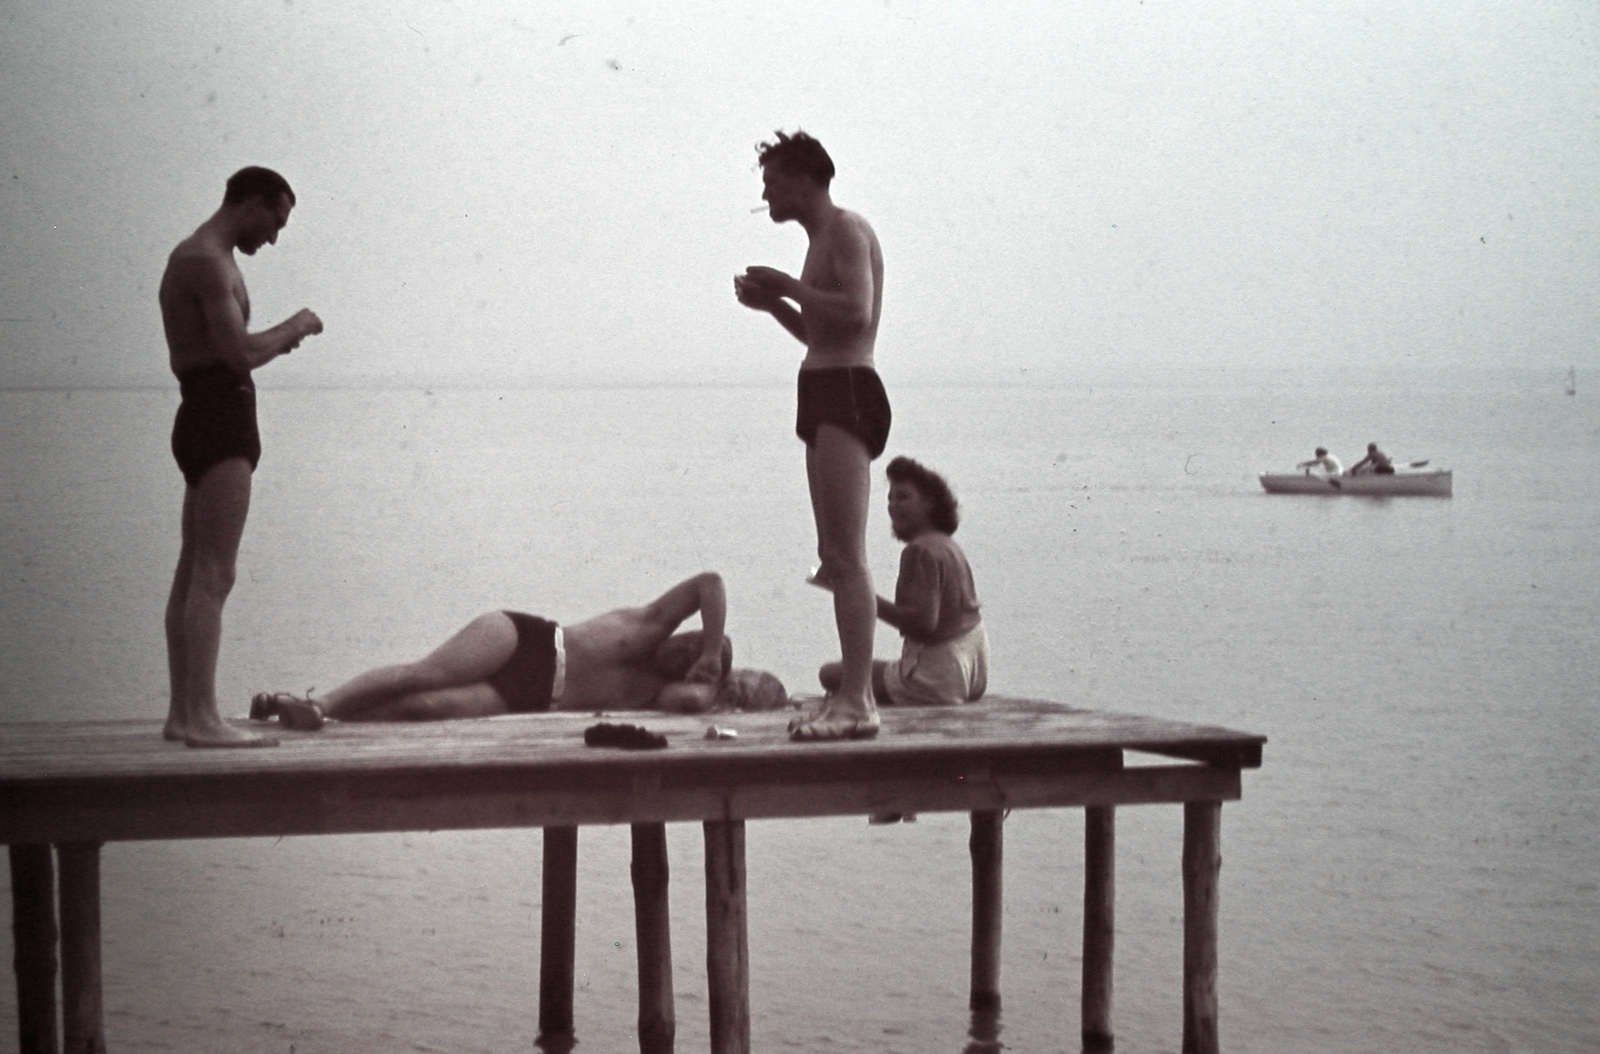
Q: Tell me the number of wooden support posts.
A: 8